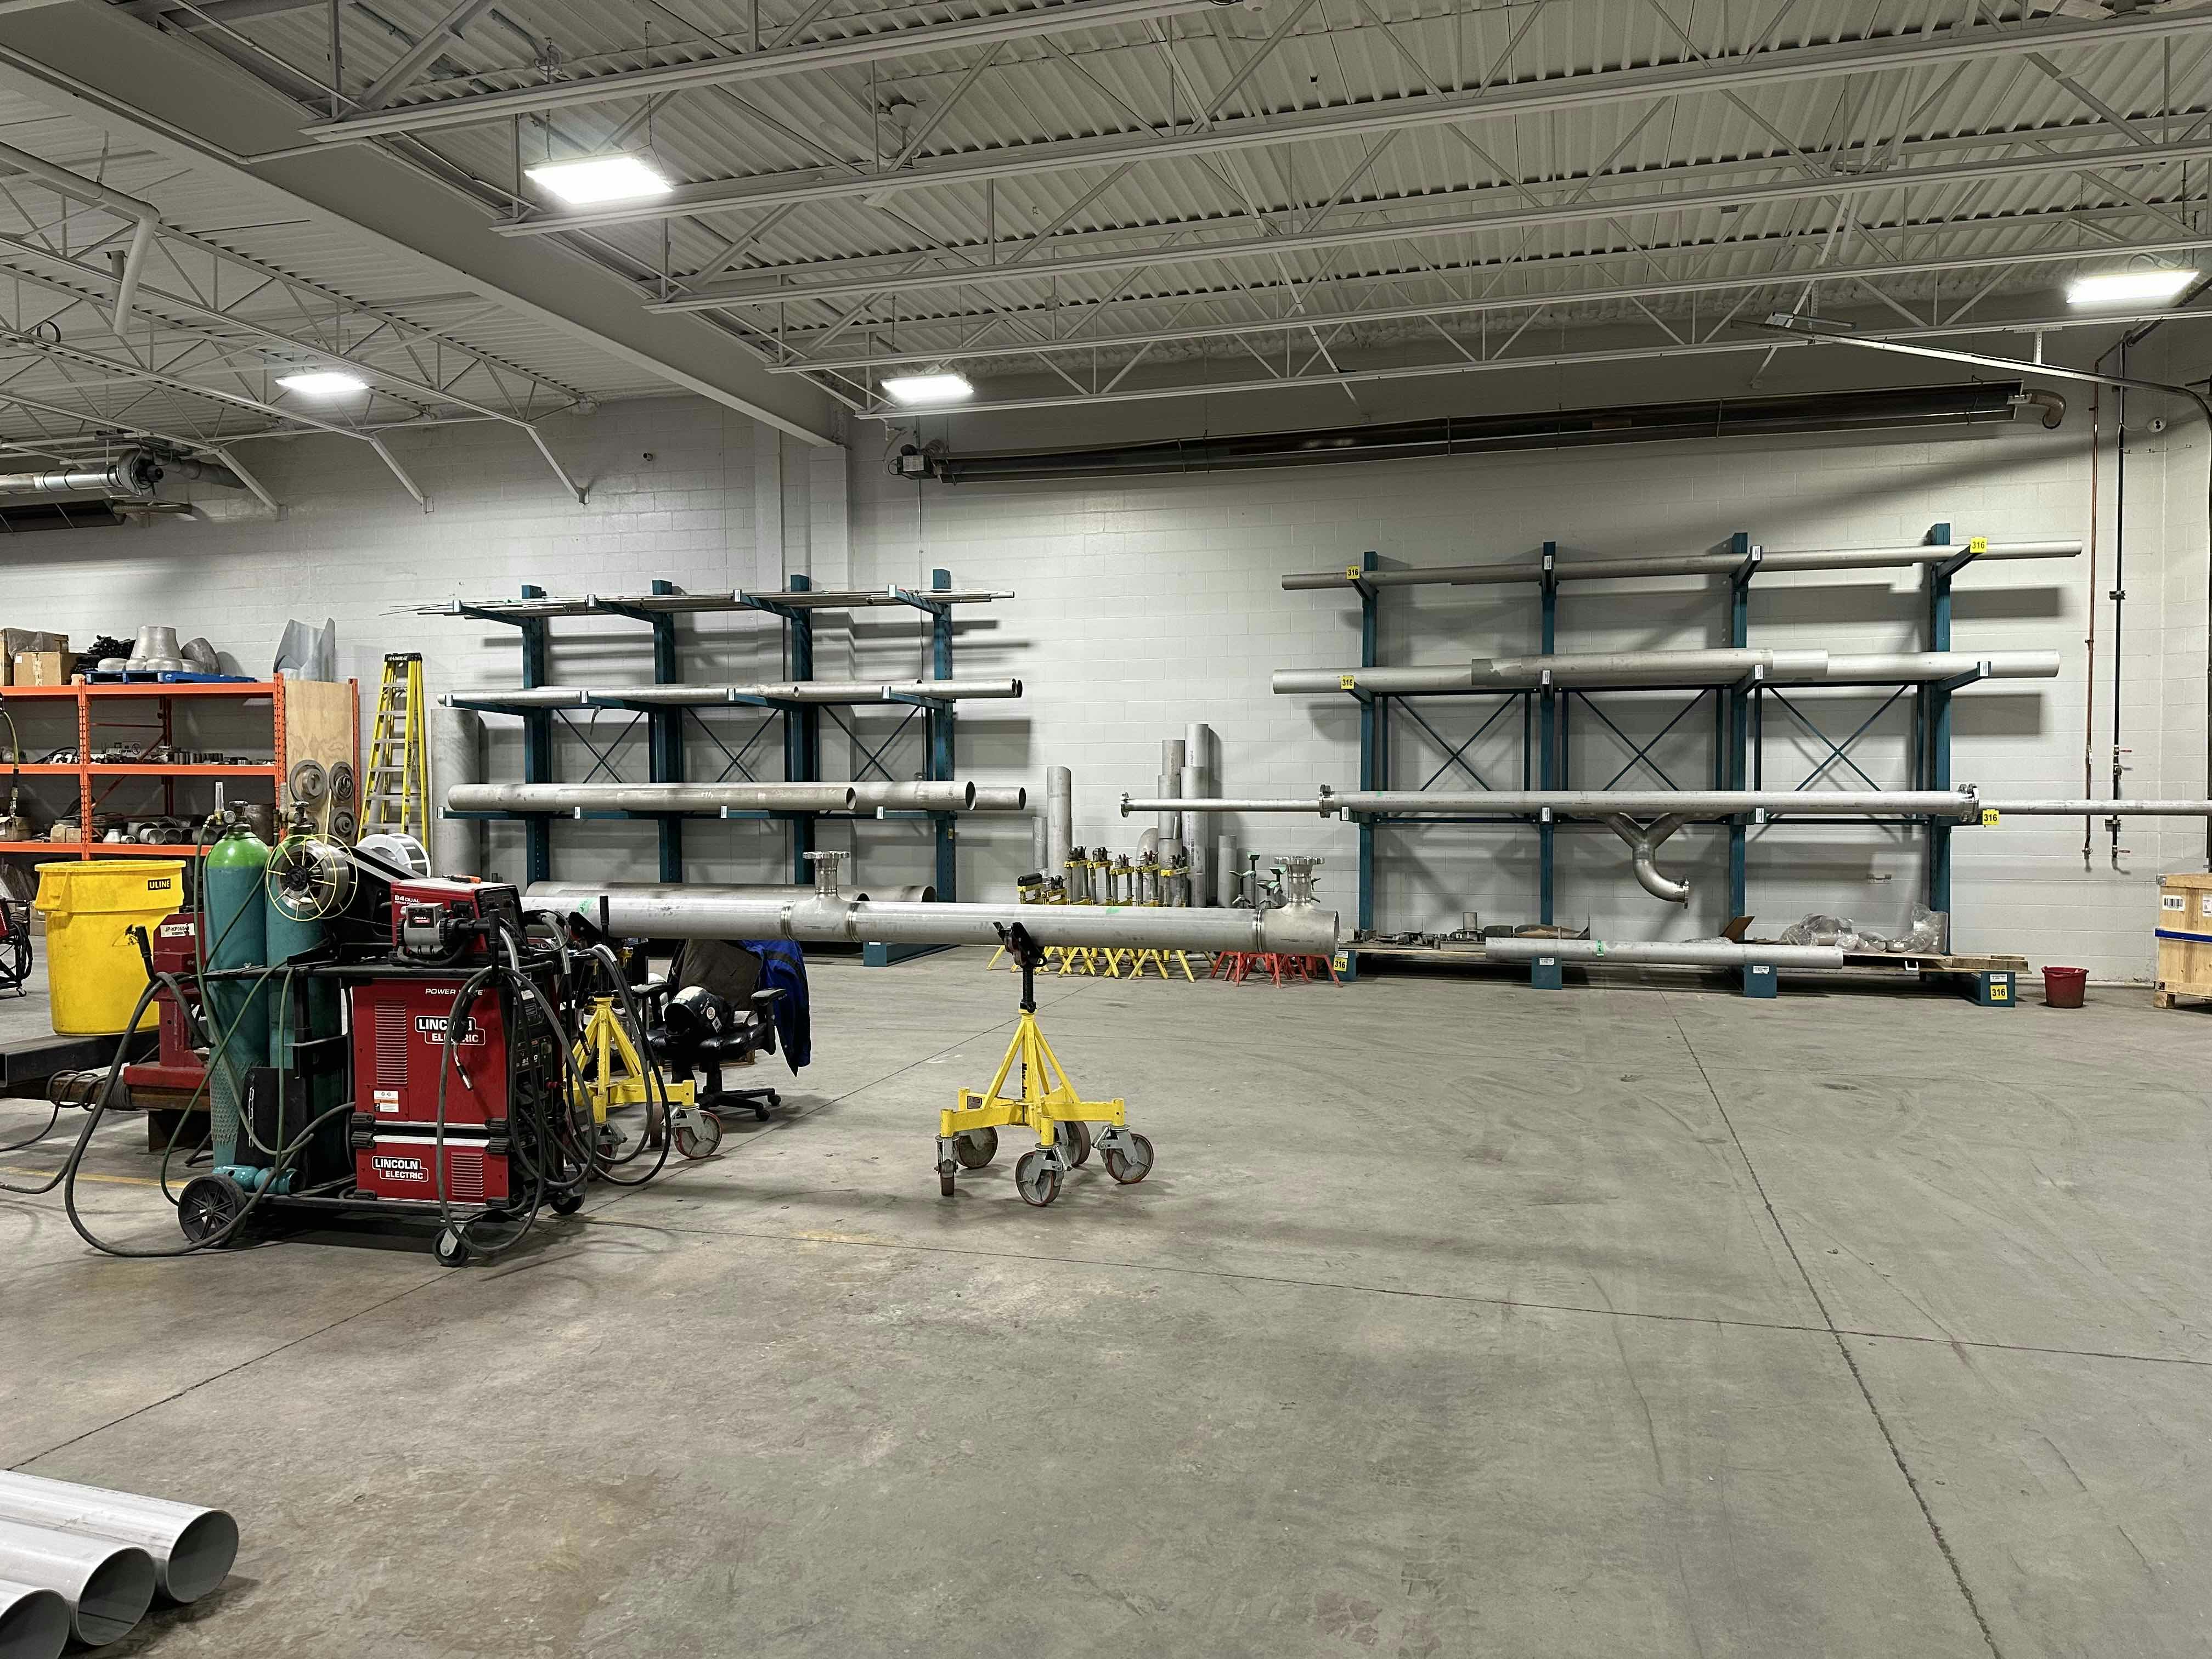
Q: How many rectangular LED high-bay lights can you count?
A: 4